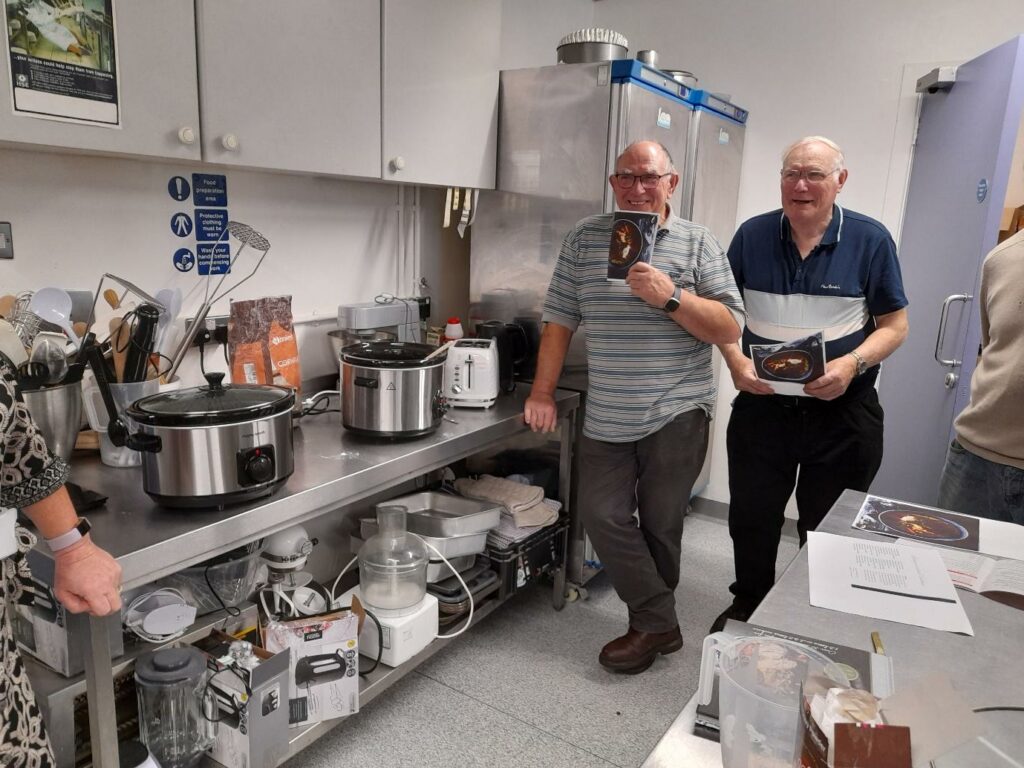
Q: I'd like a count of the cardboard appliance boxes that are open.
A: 2